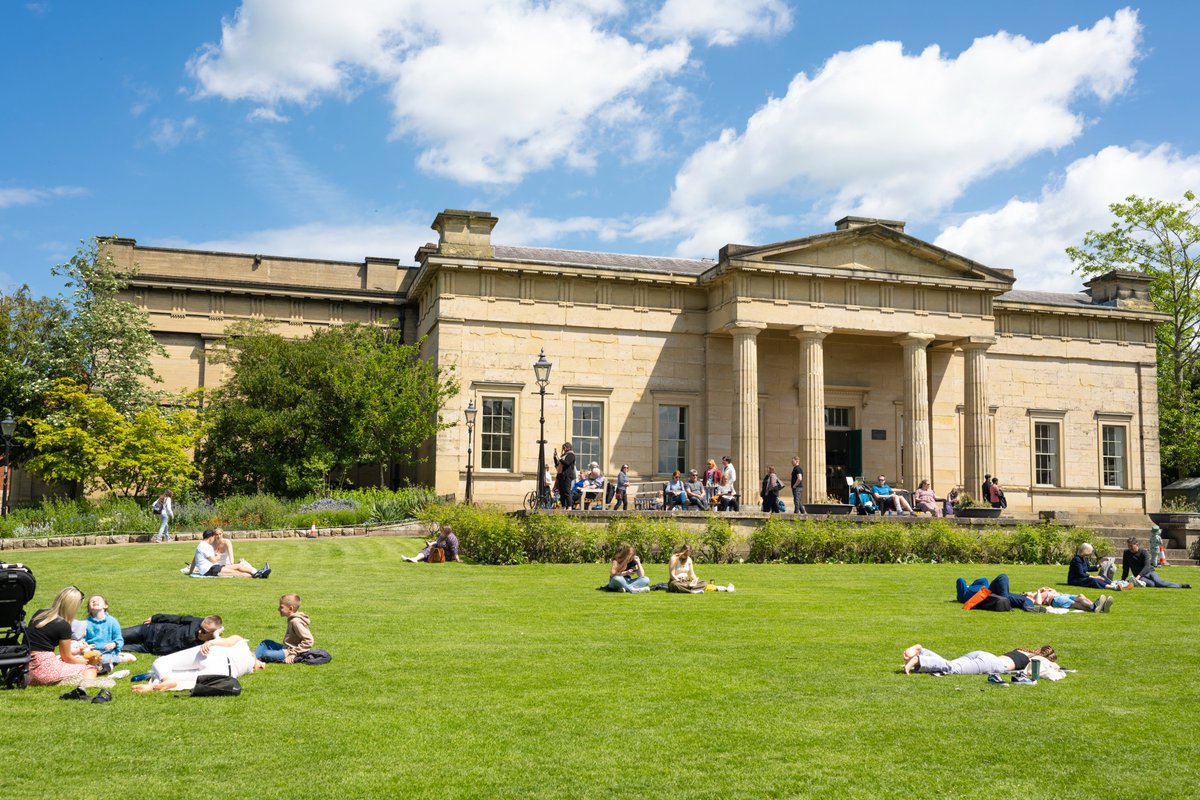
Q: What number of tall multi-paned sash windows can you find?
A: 5